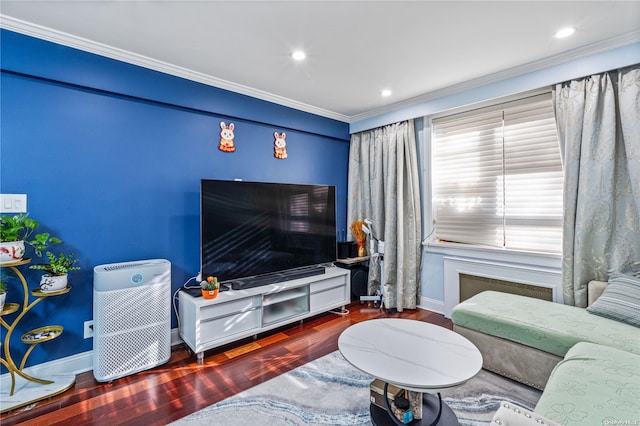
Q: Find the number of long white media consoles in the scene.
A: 1